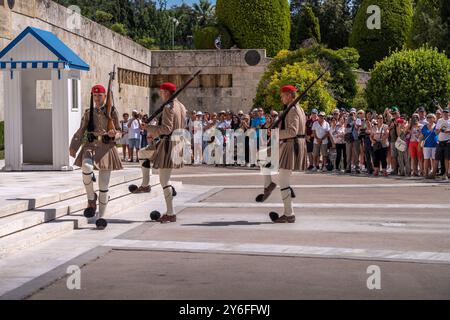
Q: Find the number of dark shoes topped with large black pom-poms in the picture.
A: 6